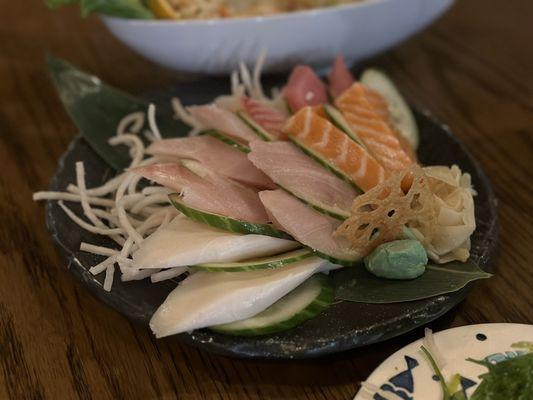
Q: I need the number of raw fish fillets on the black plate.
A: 12